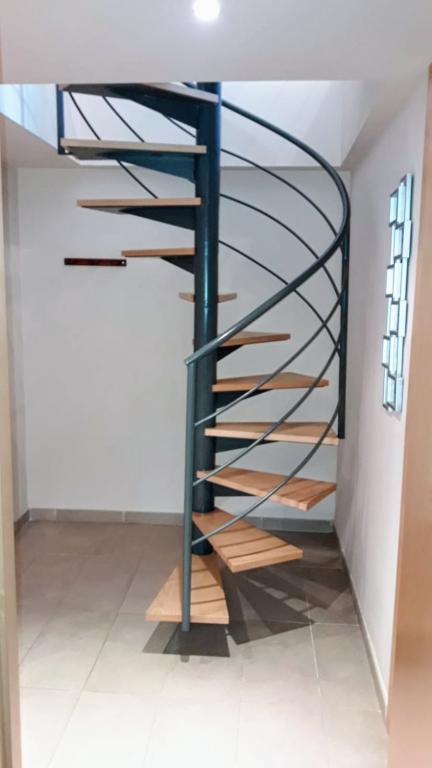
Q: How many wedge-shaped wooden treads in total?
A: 11